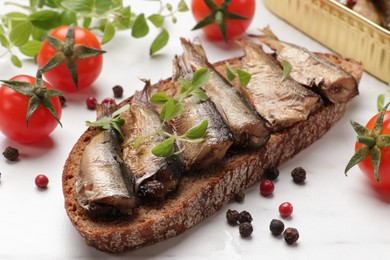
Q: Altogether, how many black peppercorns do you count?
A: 11